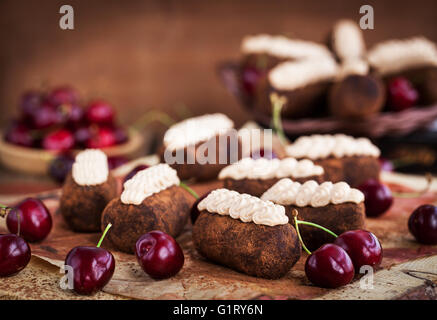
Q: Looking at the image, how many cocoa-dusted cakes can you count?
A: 12